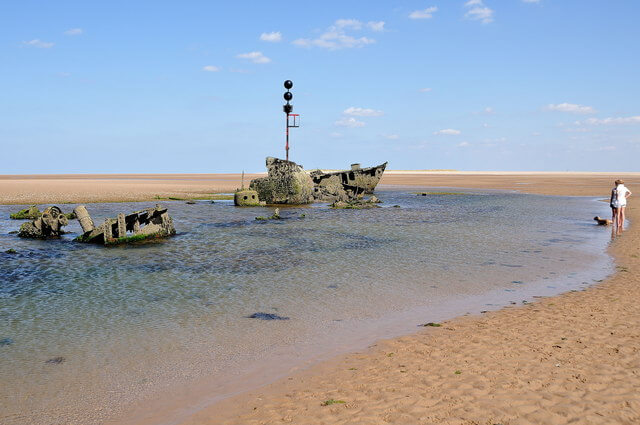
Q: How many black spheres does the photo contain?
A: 2